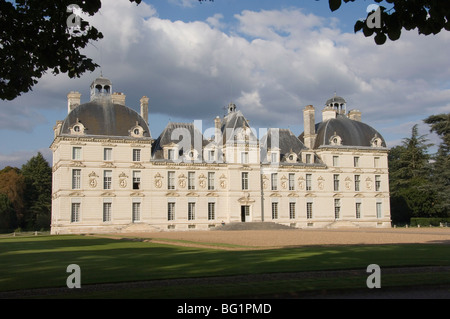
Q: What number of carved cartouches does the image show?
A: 12